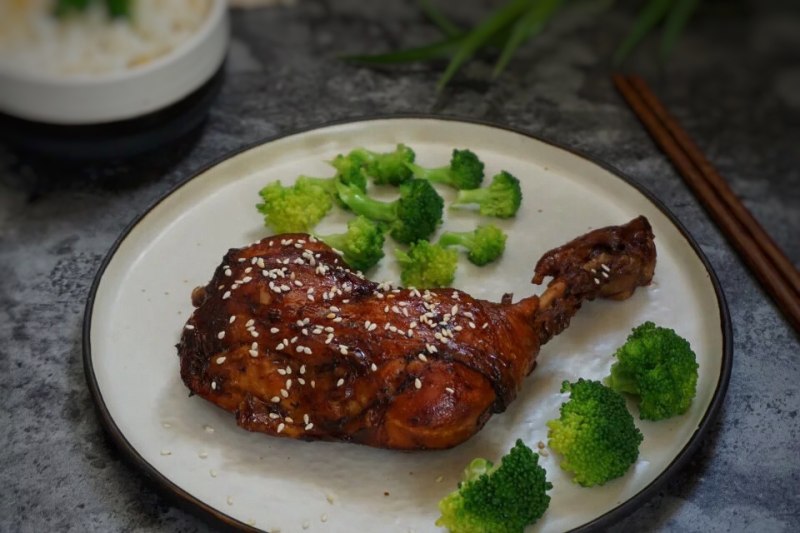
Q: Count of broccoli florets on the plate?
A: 12